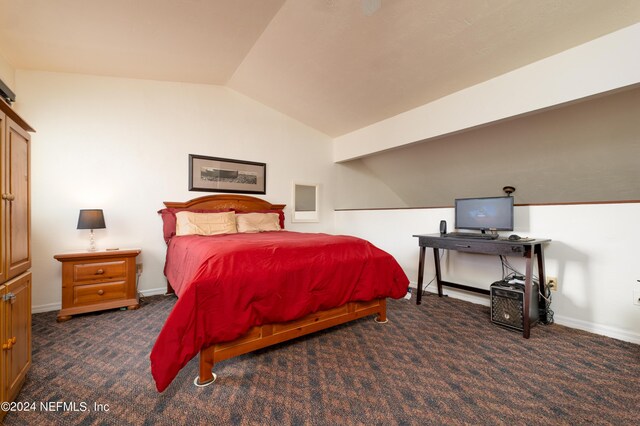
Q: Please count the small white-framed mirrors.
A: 1